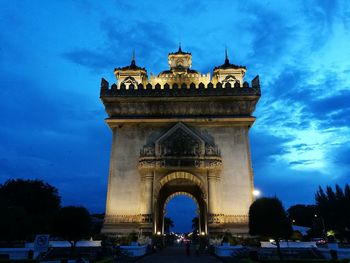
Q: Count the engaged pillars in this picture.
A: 2